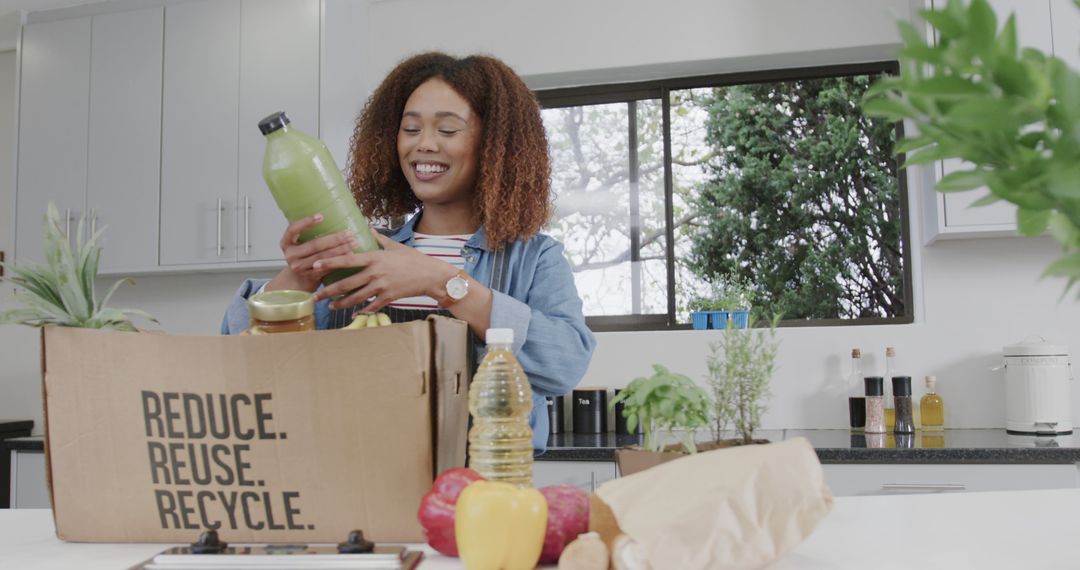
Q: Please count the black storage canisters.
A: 3